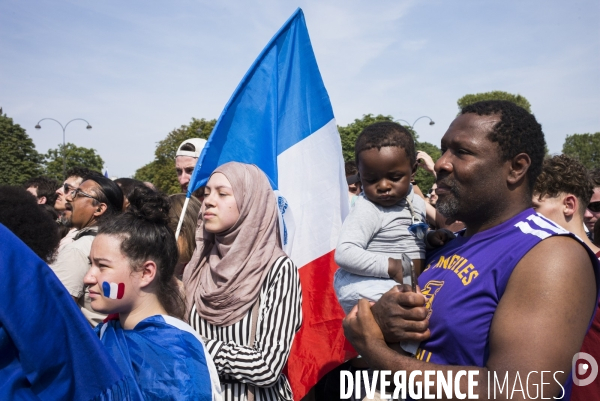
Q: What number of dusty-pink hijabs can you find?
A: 1